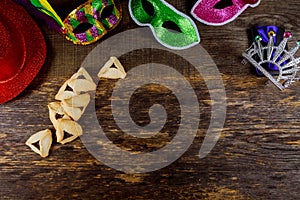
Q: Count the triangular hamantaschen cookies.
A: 7